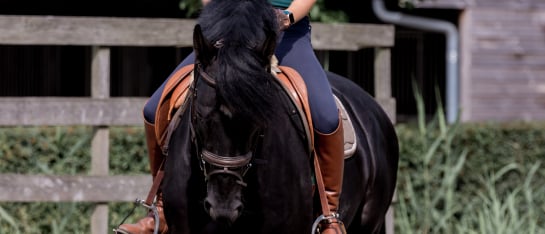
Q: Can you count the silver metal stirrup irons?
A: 2